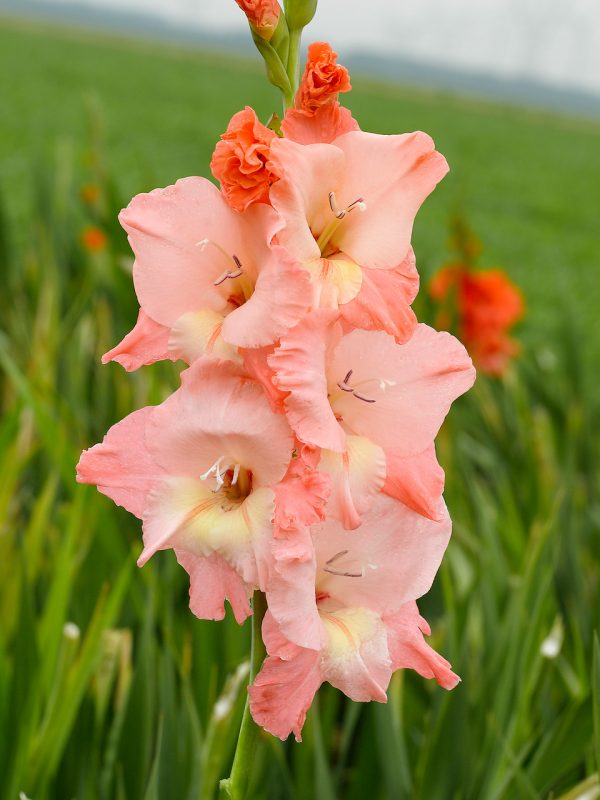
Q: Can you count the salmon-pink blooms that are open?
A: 5